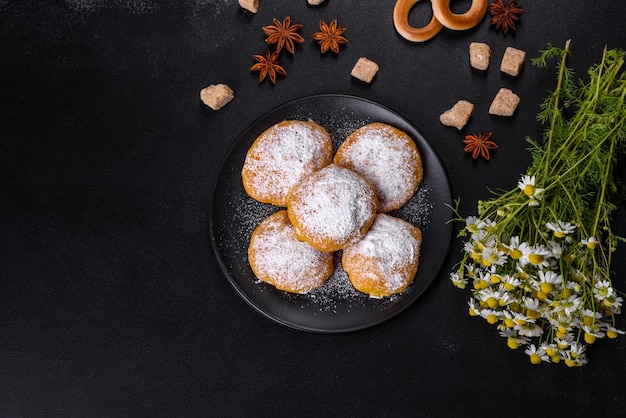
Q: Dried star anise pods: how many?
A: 5